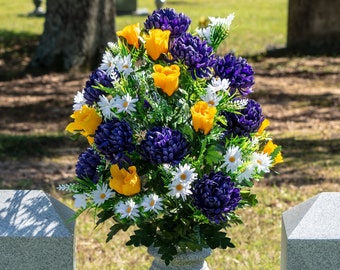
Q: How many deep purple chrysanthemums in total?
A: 9